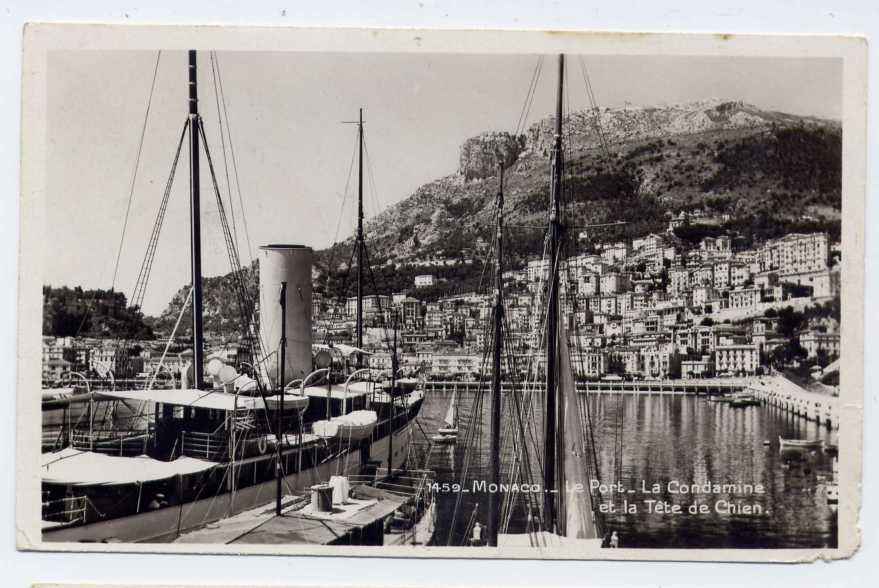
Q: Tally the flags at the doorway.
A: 0